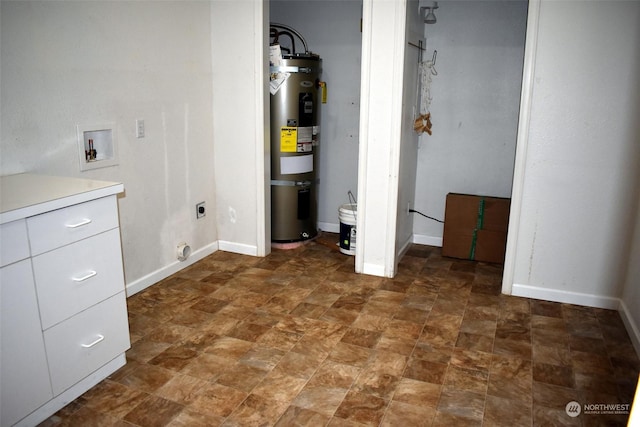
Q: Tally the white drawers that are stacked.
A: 3